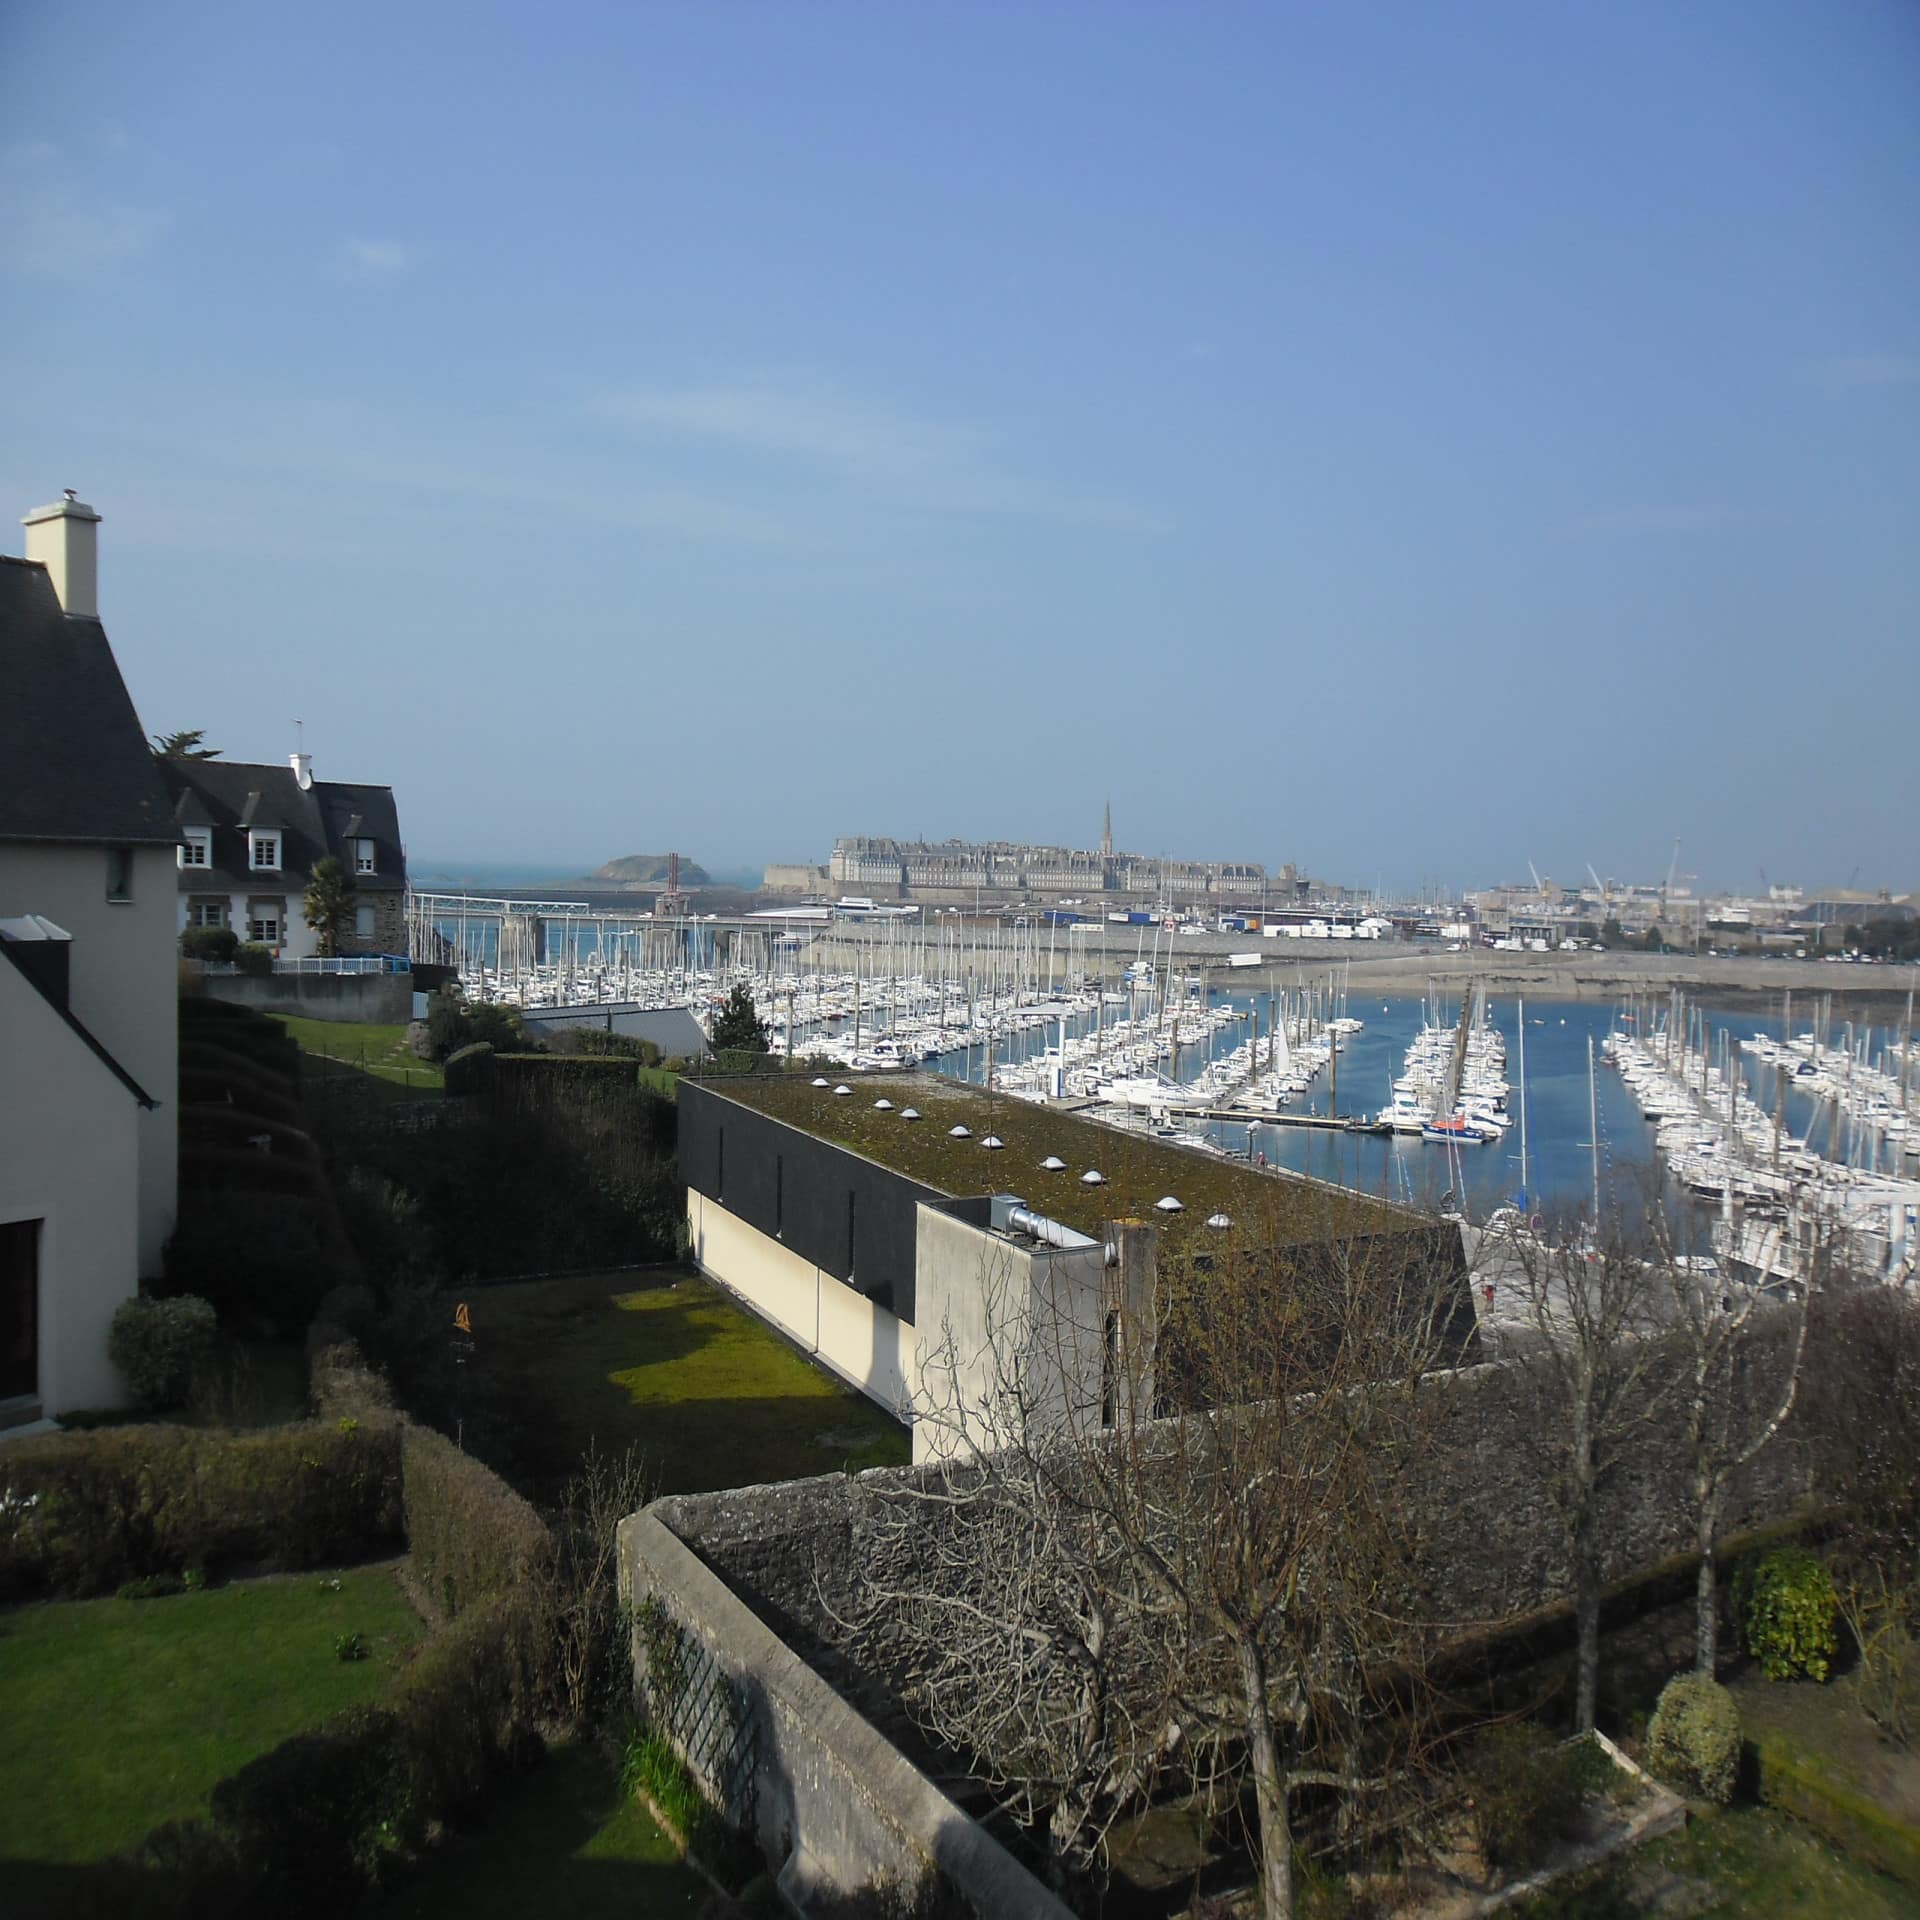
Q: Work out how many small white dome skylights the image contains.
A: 10